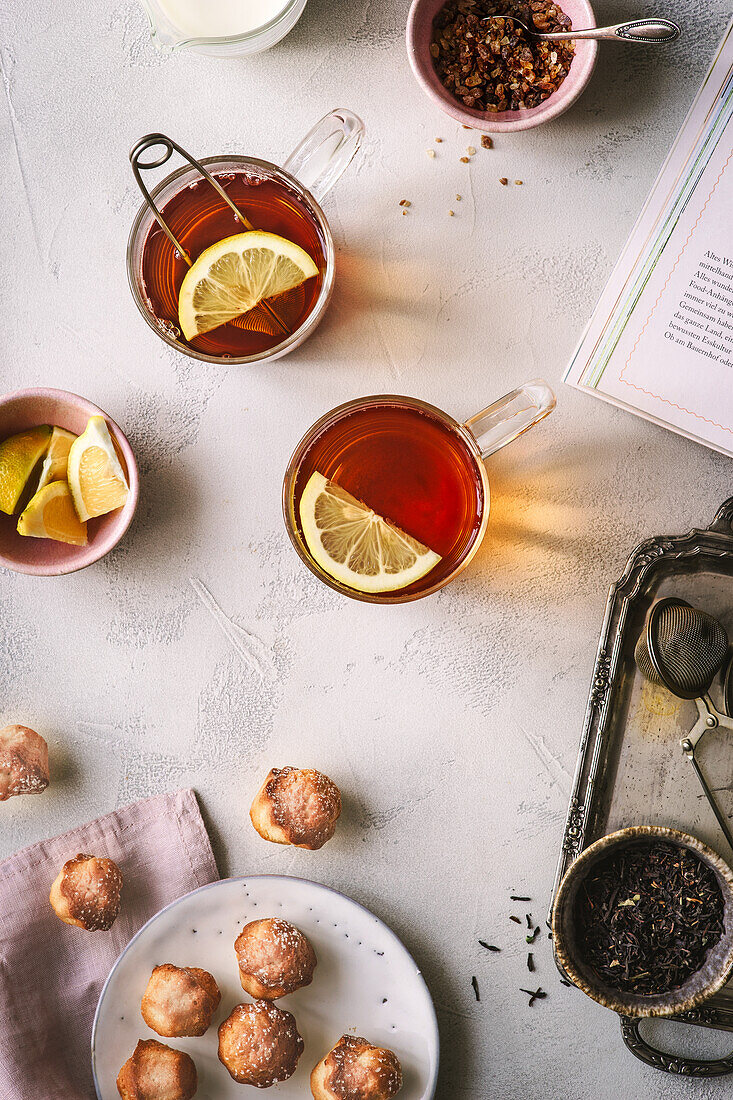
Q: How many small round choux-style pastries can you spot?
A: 8